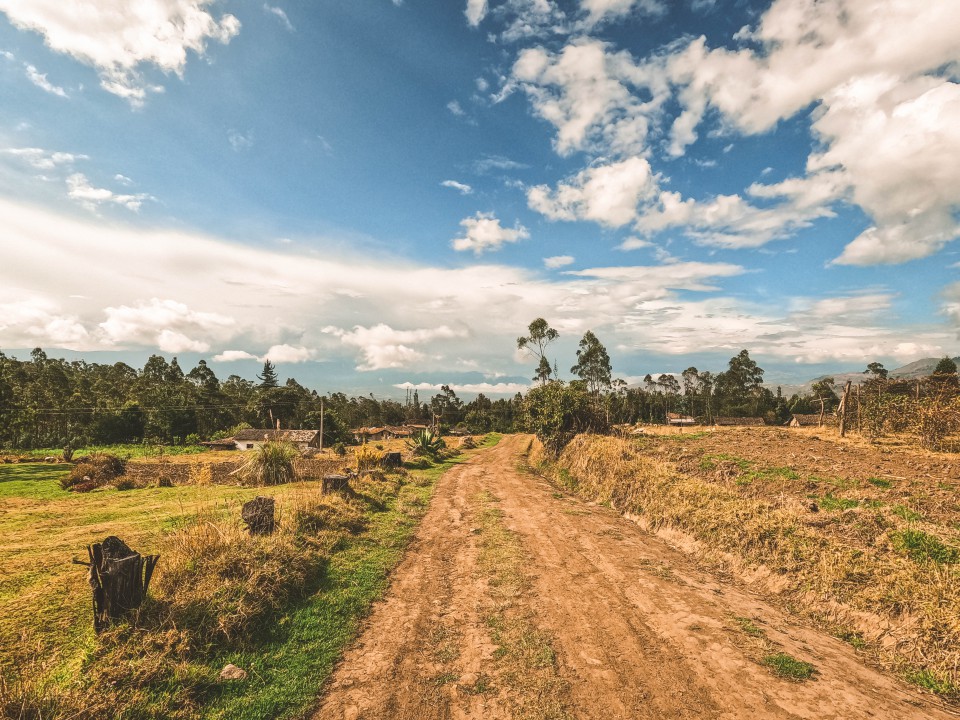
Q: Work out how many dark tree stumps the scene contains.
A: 4